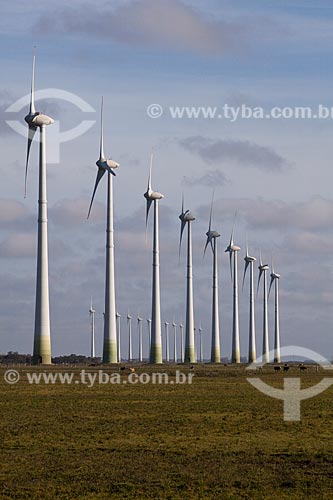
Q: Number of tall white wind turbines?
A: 9